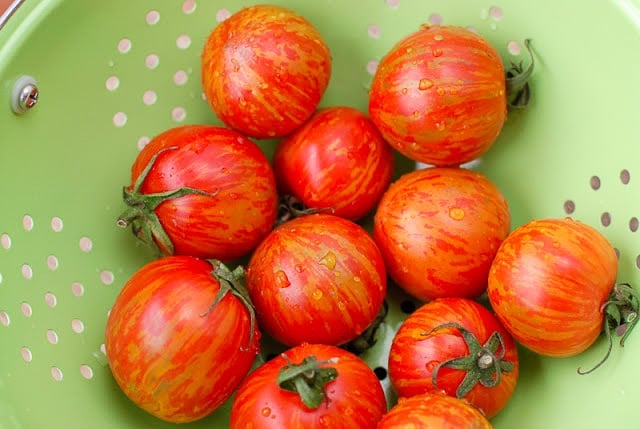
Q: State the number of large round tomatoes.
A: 11